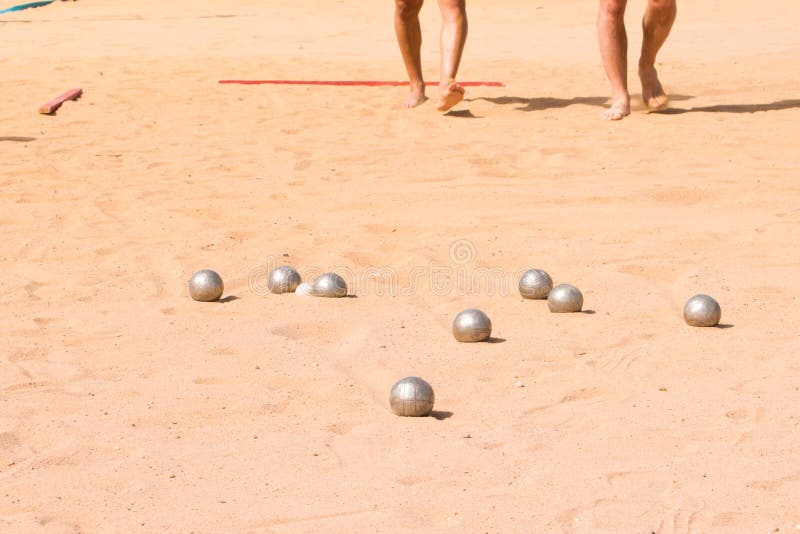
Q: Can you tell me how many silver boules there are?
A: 8